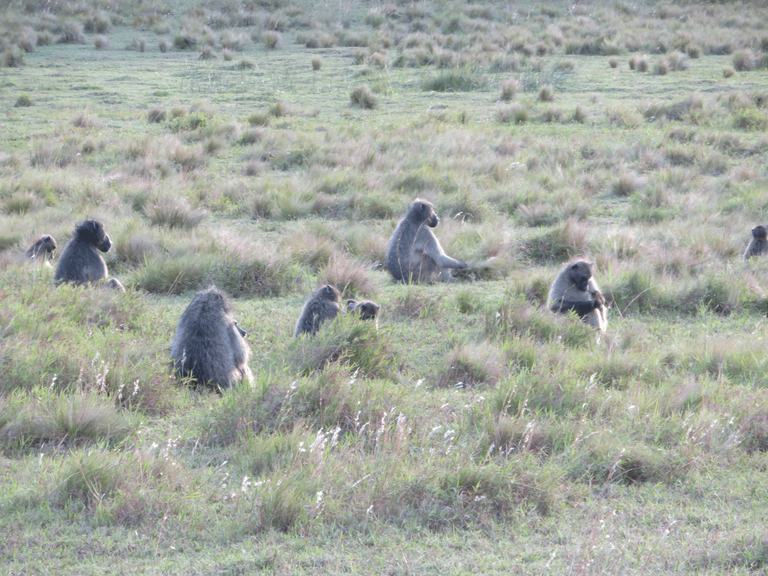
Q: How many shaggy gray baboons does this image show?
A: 8